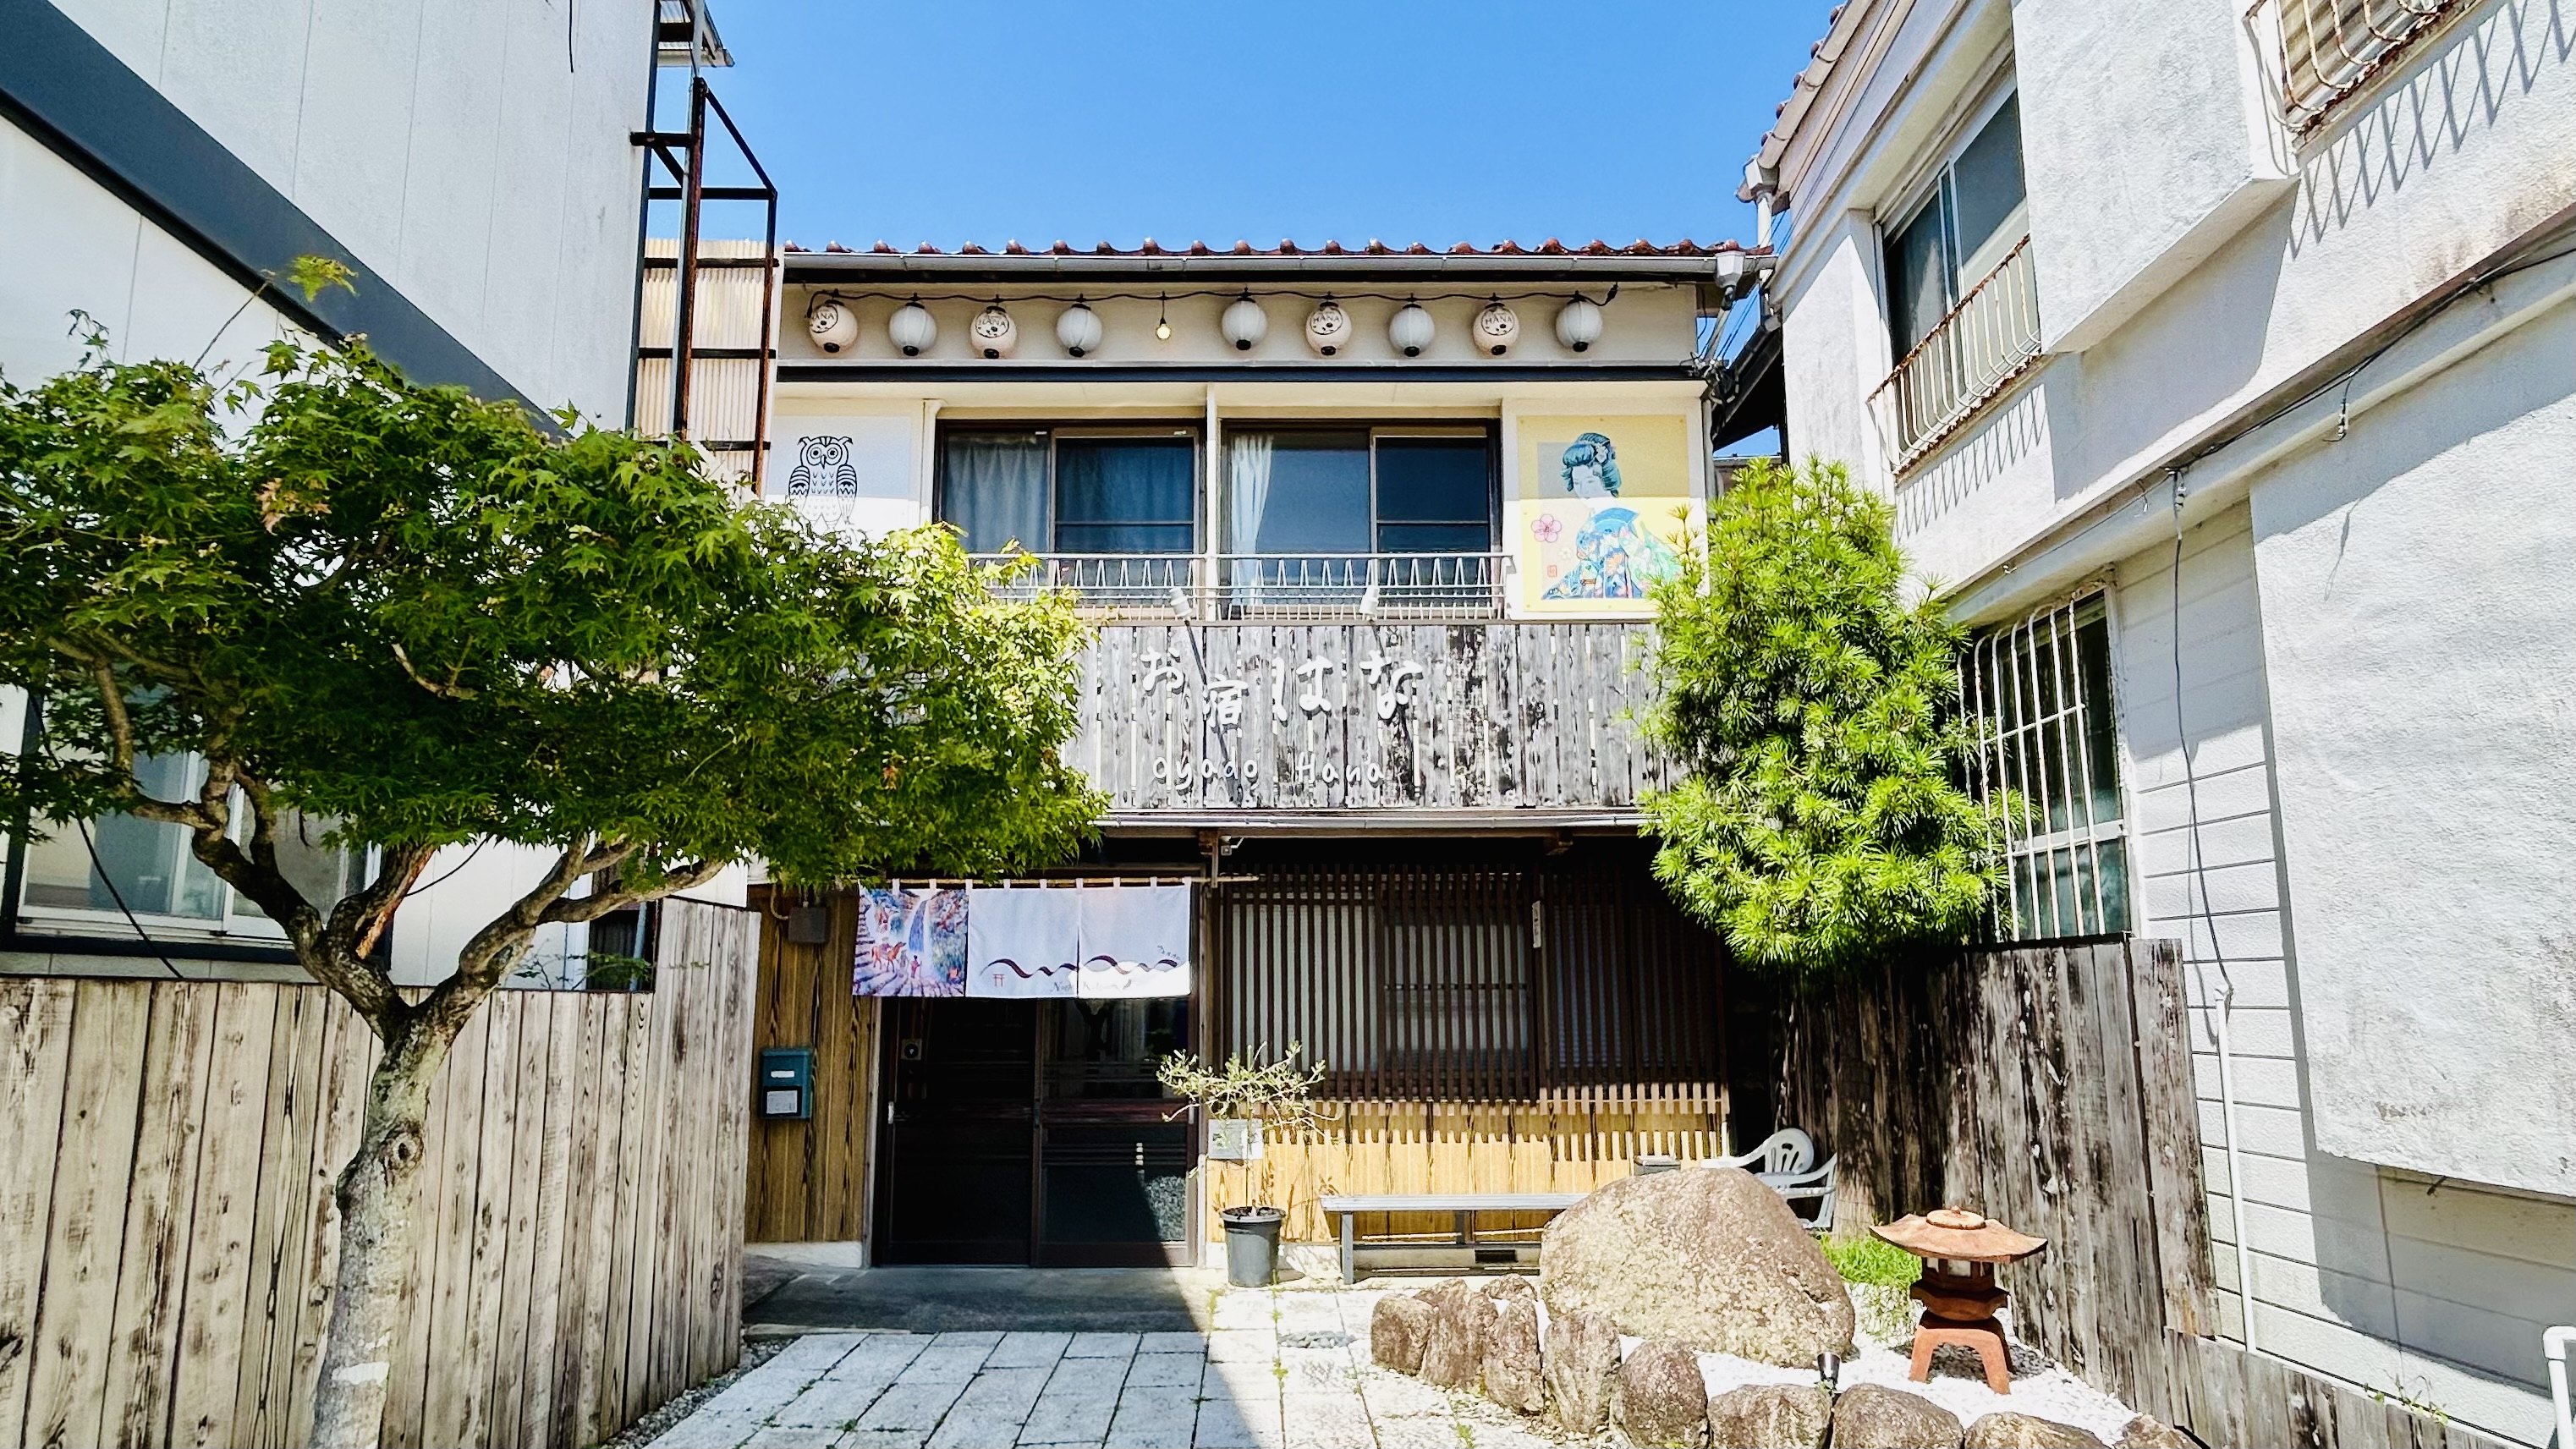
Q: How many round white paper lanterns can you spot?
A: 9